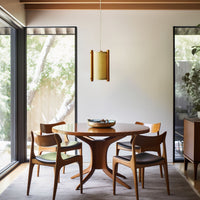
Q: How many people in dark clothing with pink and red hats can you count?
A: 0